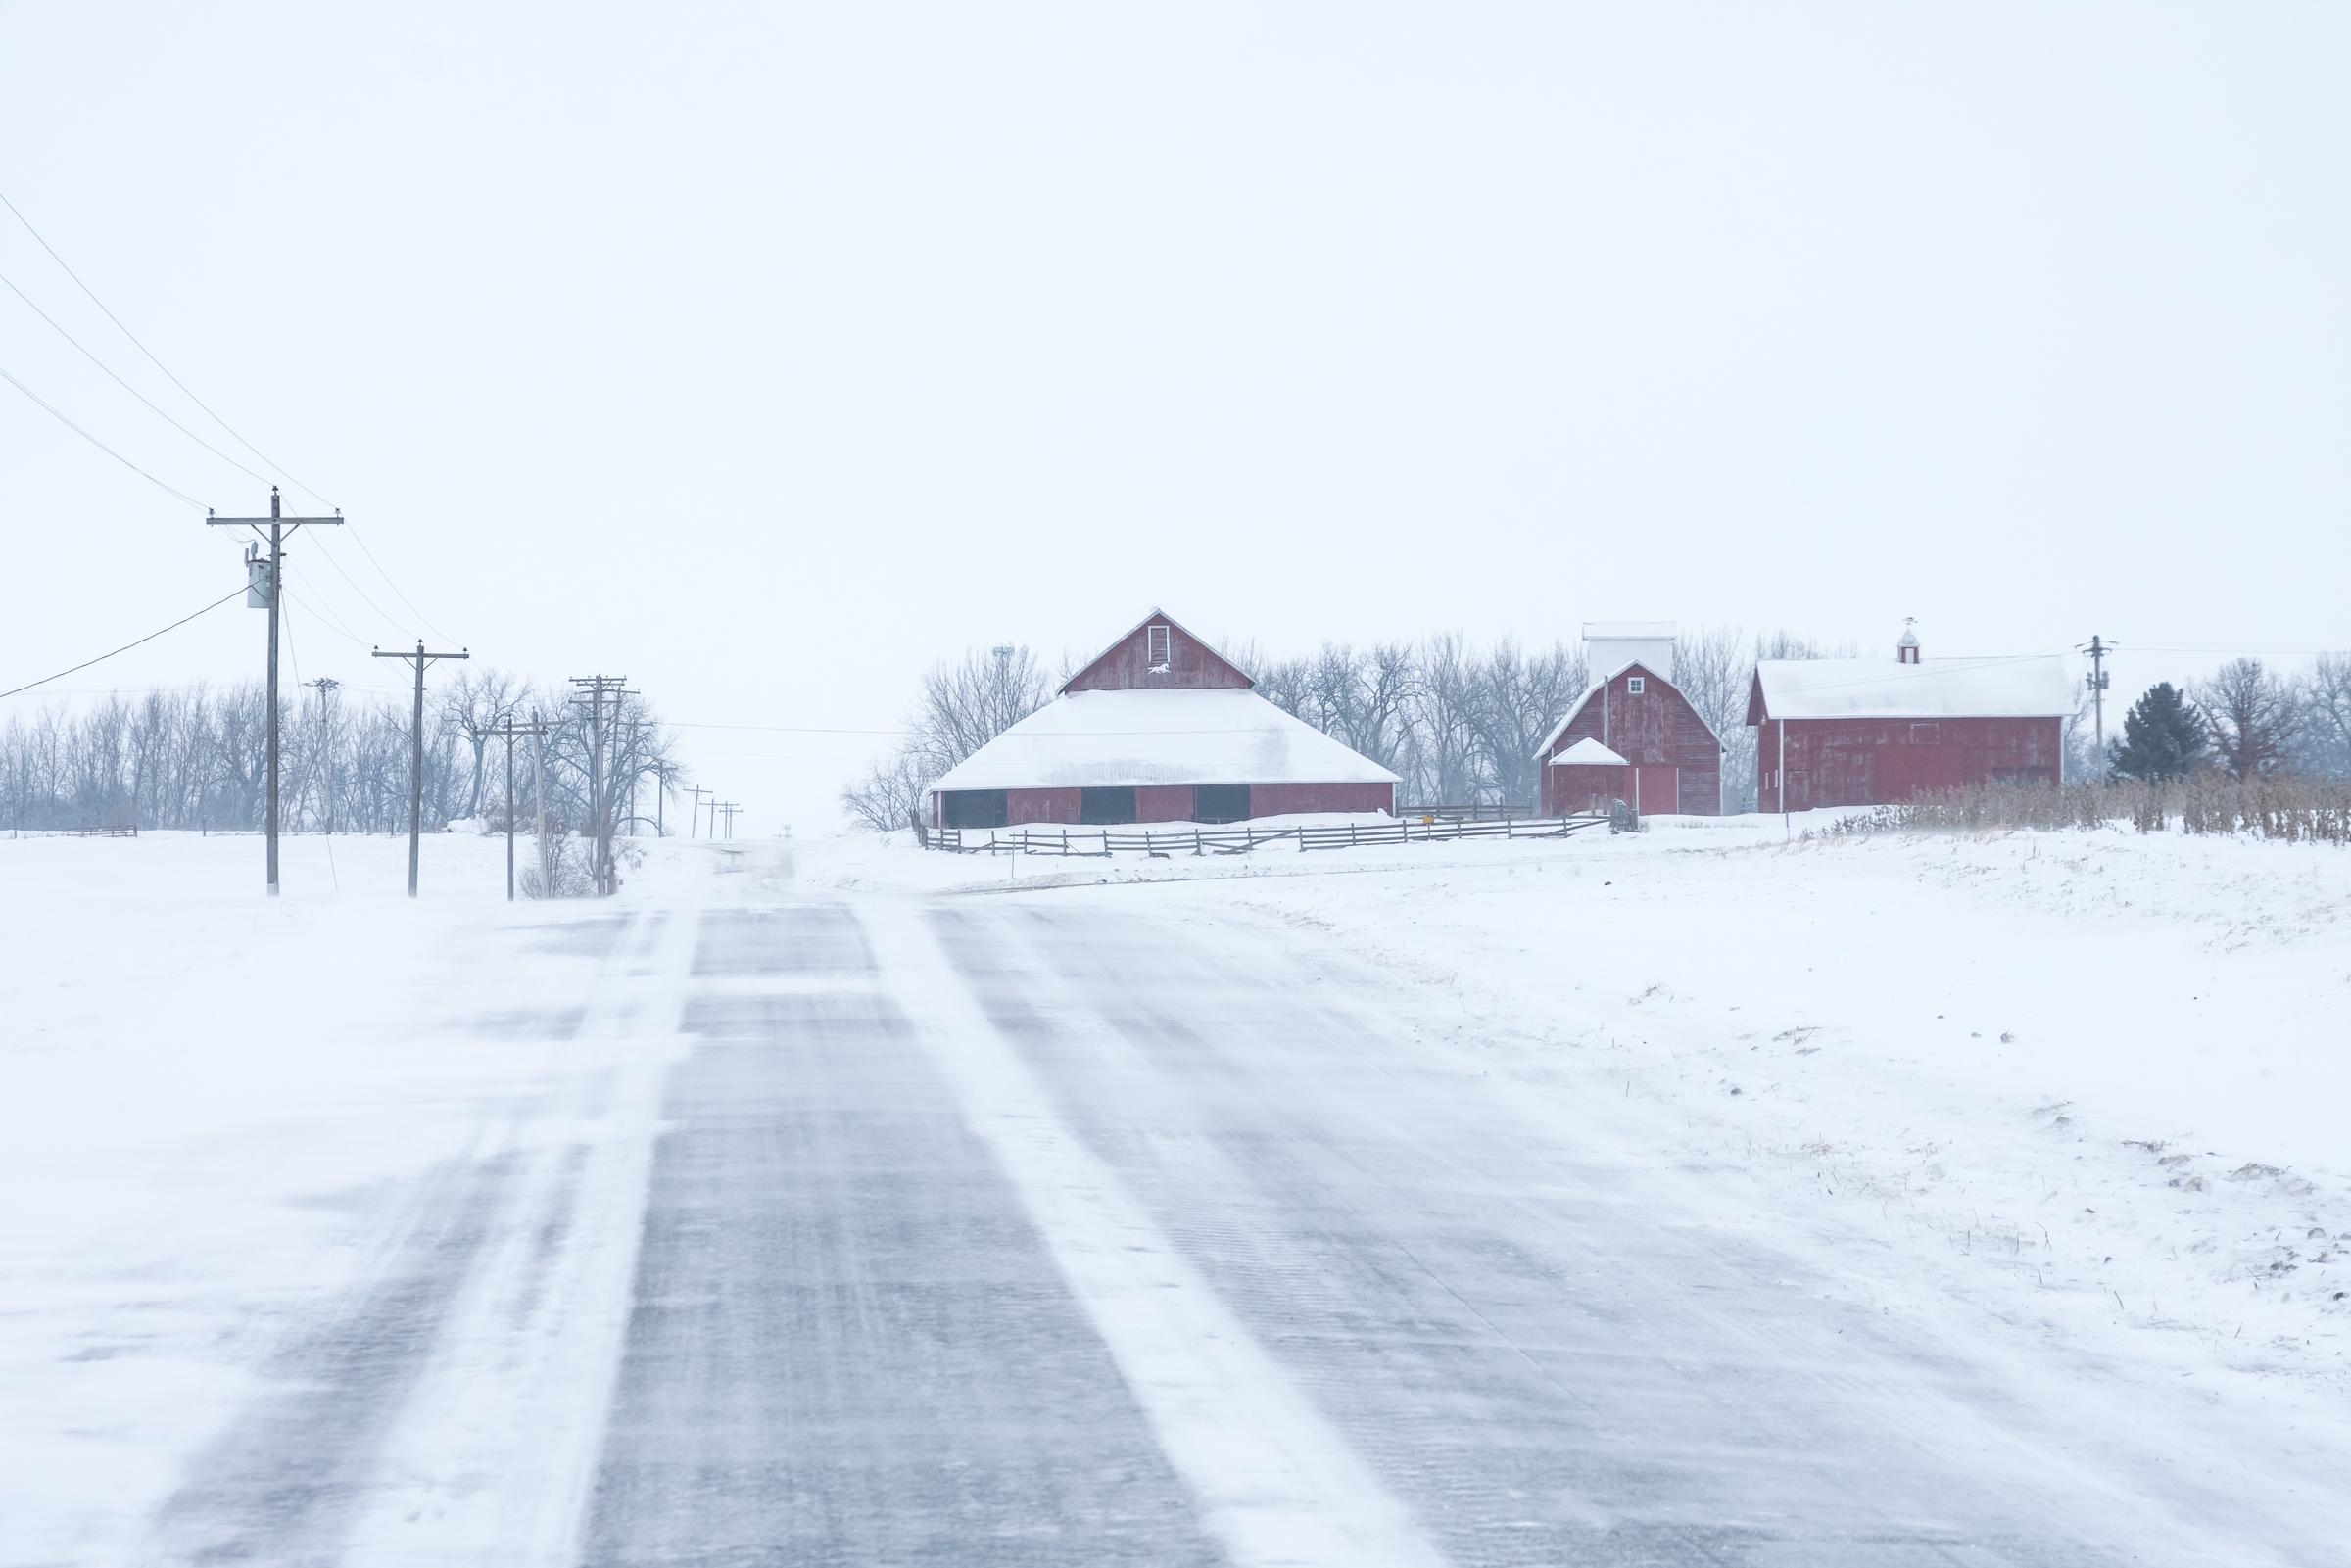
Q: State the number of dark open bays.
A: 3